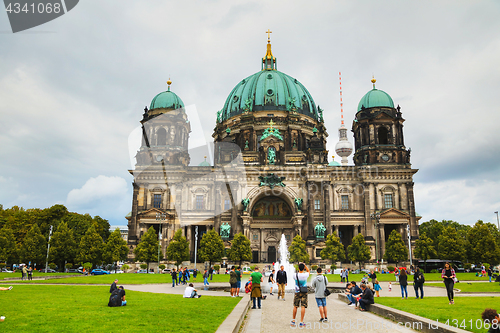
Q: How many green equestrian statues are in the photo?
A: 0